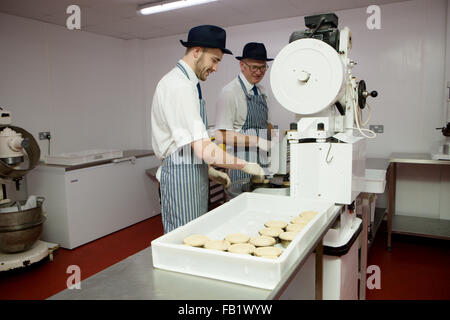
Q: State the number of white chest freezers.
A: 1